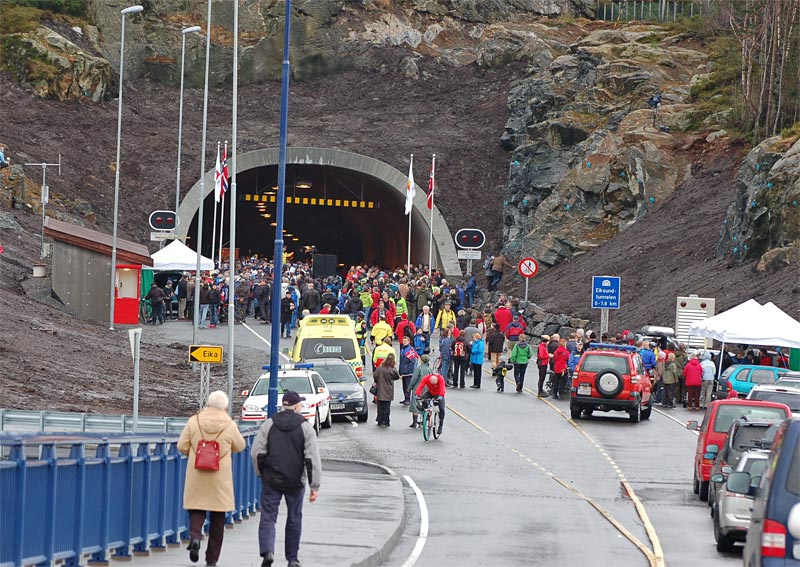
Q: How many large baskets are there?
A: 0